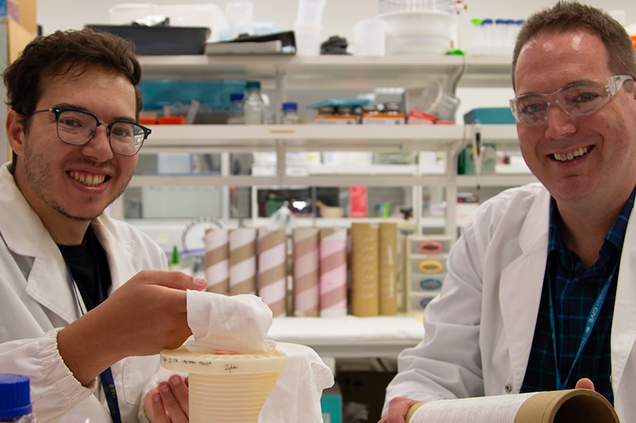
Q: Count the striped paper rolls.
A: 5